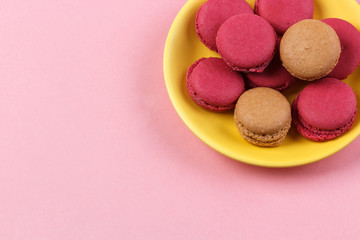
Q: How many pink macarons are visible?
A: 7